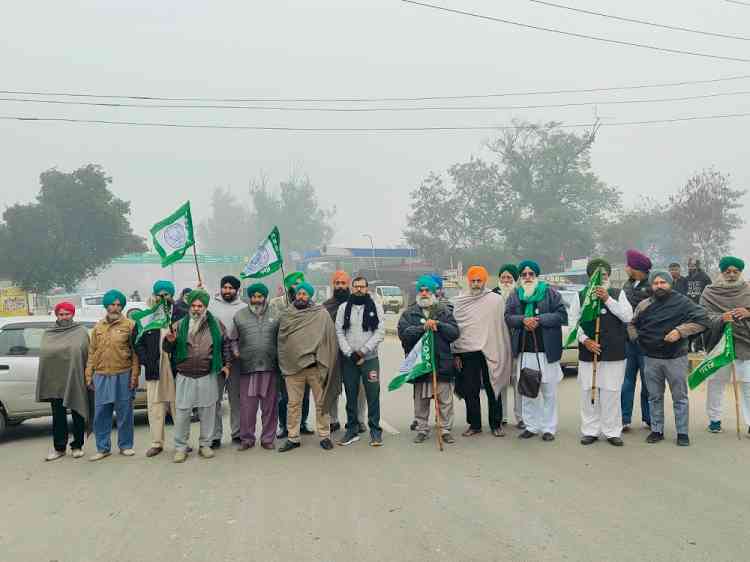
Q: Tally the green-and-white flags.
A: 6